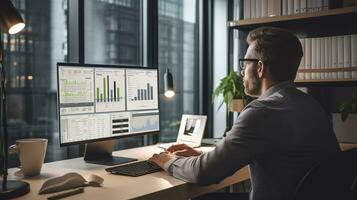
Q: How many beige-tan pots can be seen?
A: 1